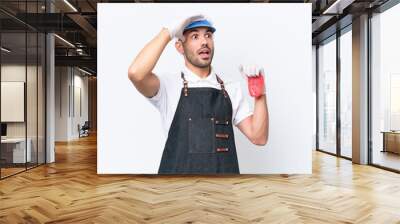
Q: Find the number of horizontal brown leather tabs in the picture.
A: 3